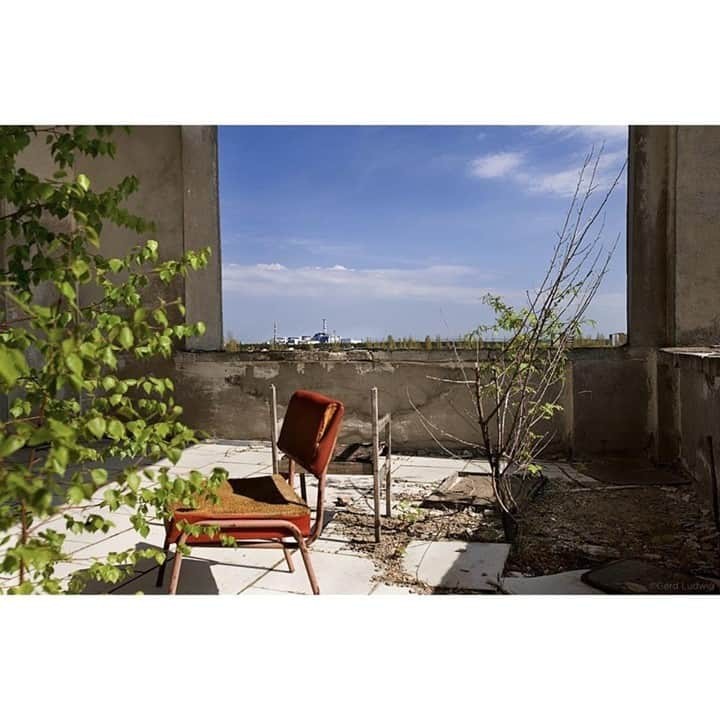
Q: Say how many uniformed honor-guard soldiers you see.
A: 0